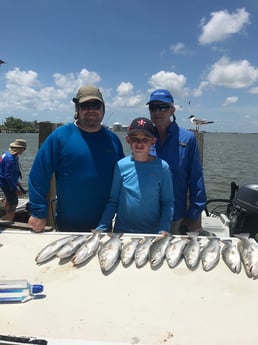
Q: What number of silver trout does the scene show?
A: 12